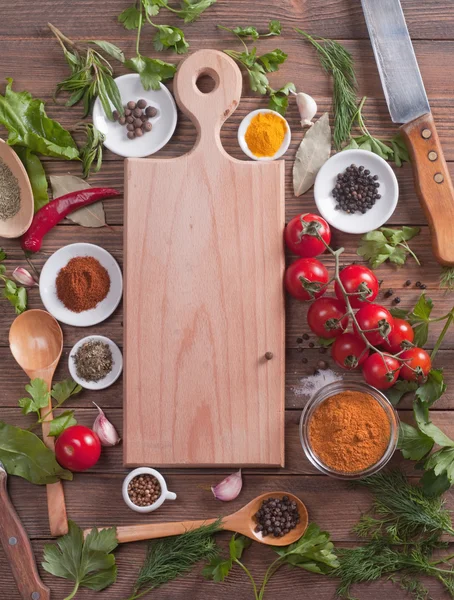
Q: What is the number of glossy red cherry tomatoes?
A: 10